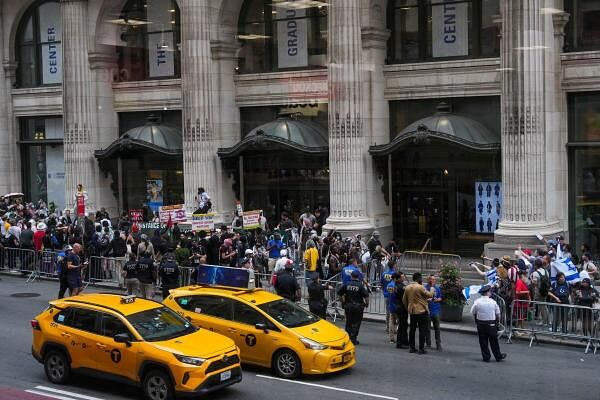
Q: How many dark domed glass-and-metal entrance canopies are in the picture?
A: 3